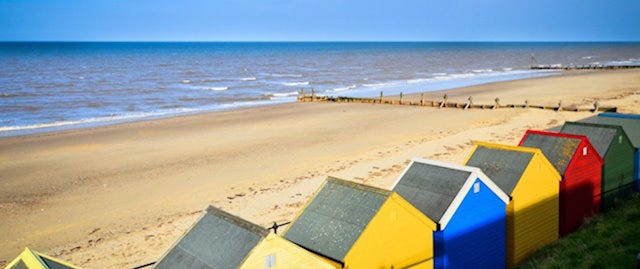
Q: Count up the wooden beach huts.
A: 8